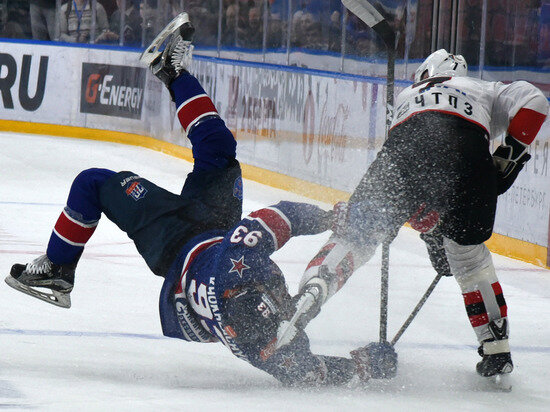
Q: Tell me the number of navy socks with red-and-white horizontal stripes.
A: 2